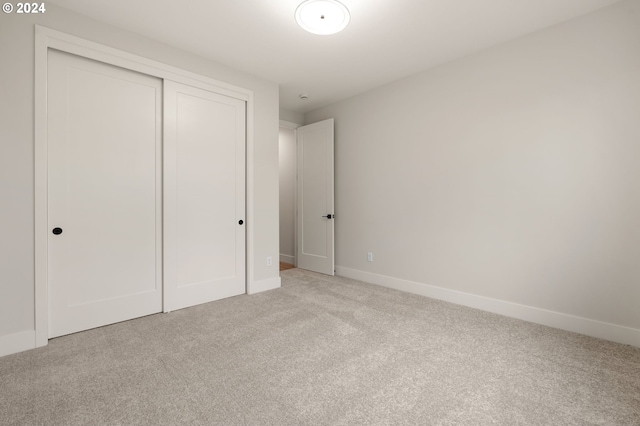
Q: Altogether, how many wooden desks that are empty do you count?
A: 0